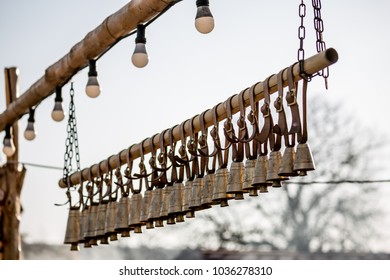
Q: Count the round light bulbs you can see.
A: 6